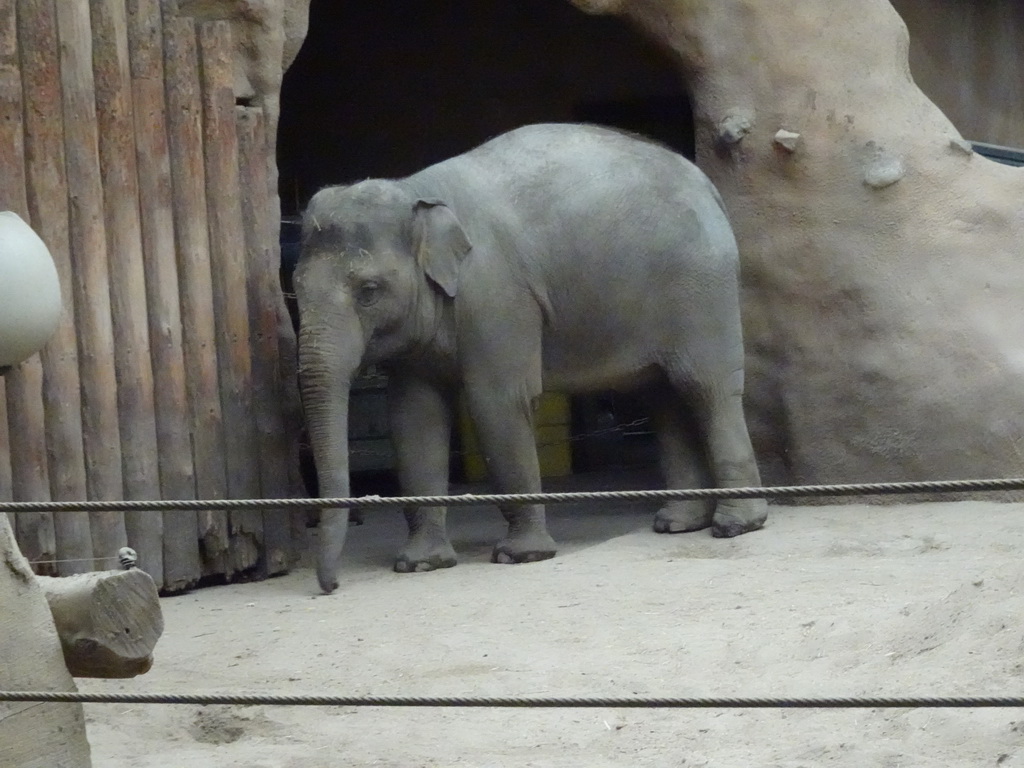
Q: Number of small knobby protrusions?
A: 4